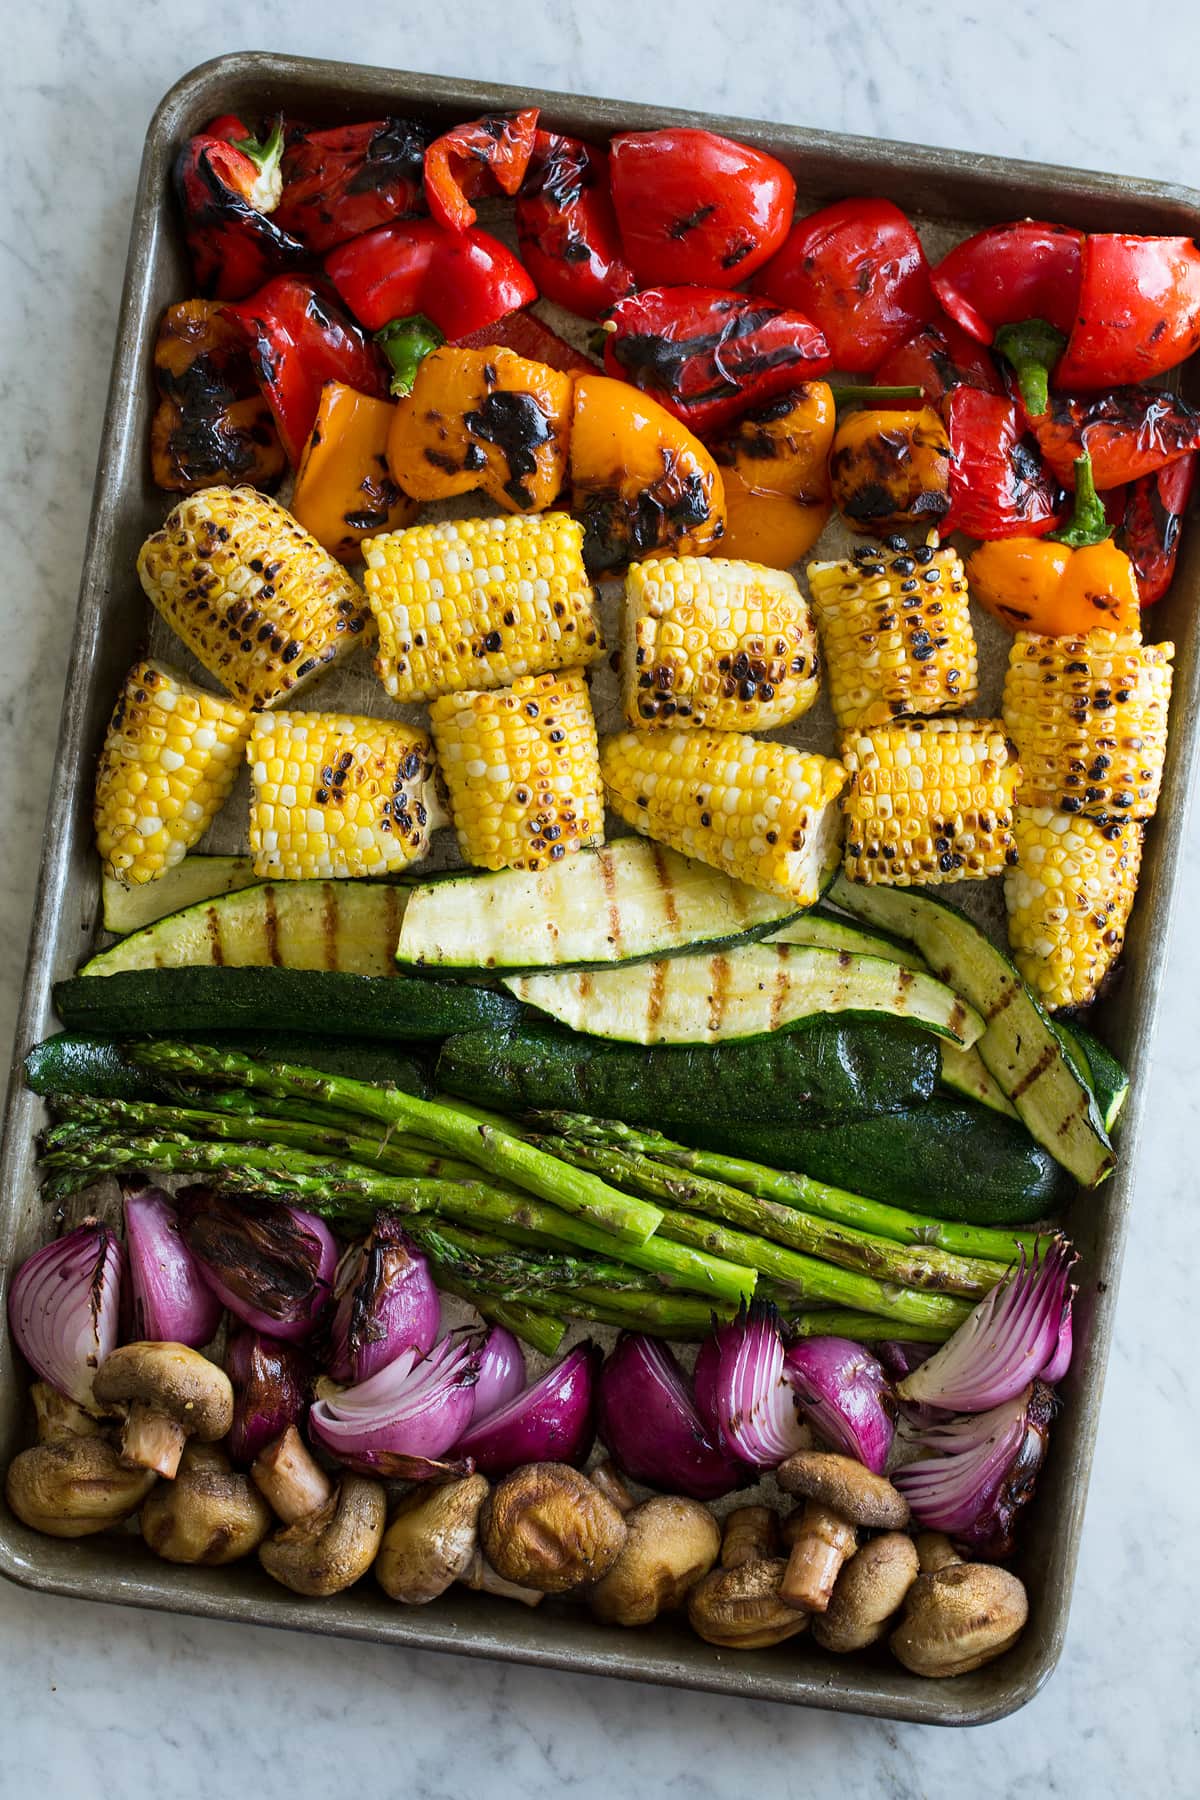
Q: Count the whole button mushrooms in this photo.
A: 11